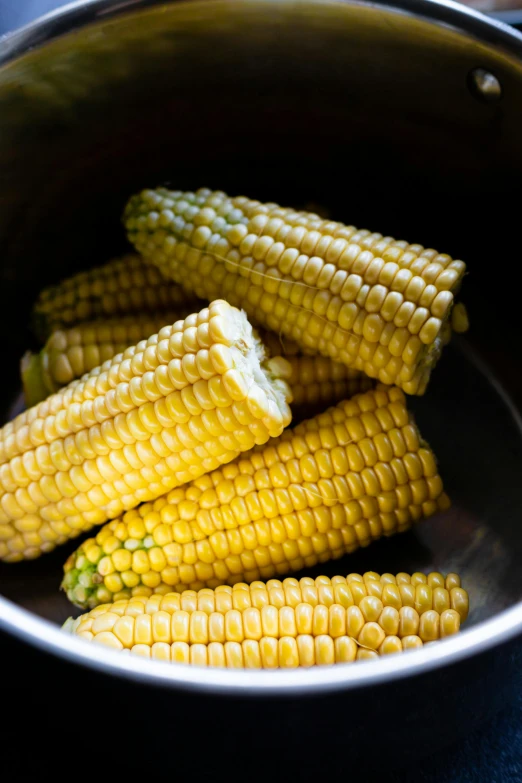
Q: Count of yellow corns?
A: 7